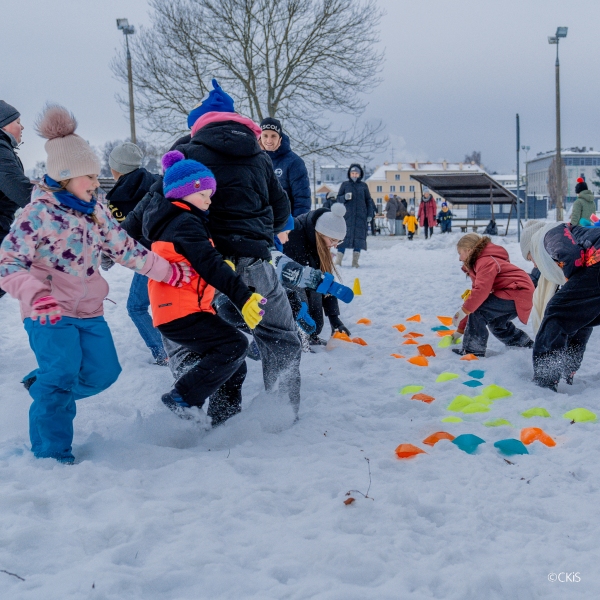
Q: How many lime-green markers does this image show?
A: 11